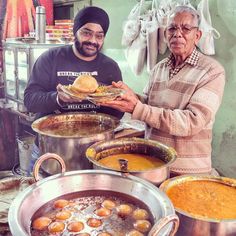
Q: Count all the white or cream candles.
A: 0